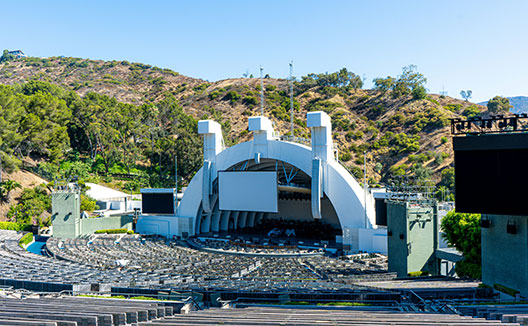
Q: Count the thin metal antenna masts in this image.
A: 2